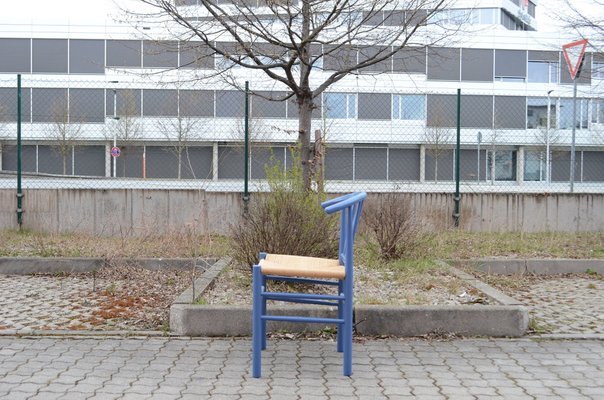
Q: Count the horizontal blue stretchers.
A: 4